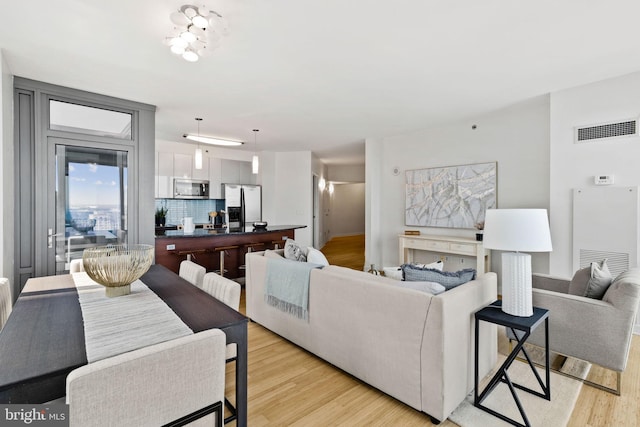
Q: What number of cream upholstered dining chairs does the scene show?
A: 5